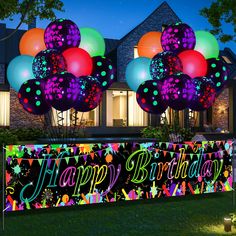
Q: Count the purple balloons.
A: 4